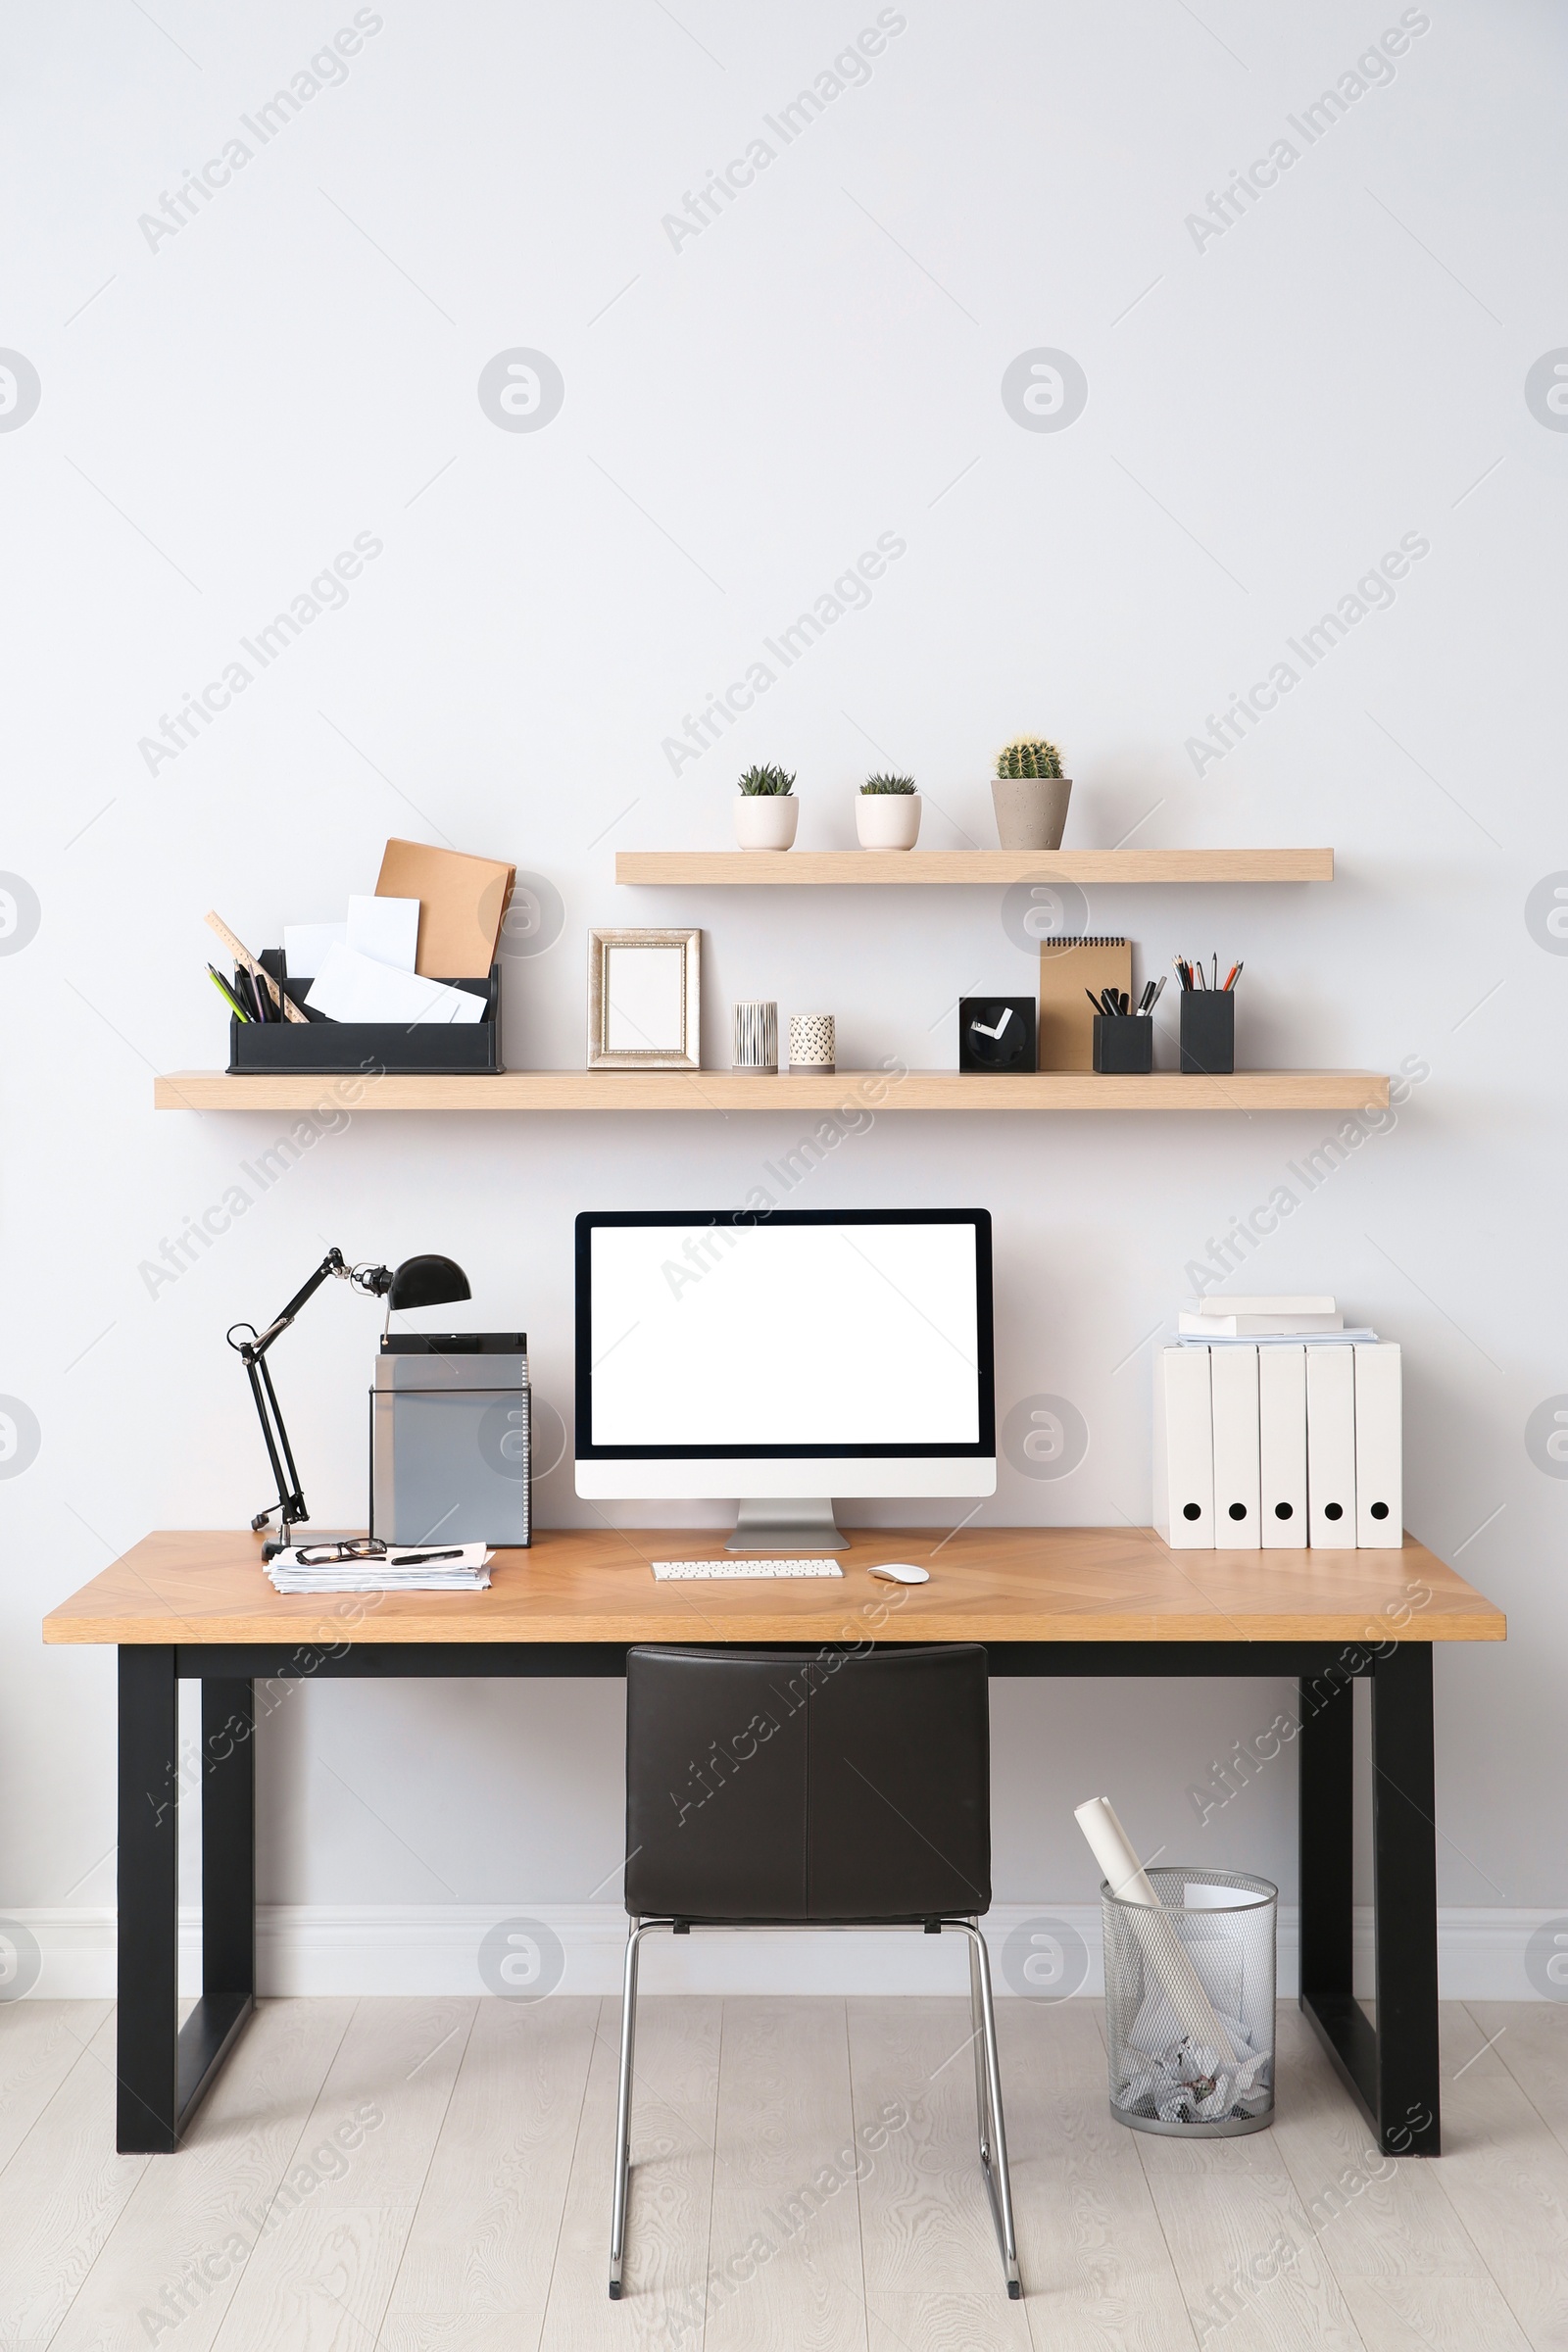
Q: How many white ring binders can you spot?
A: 5